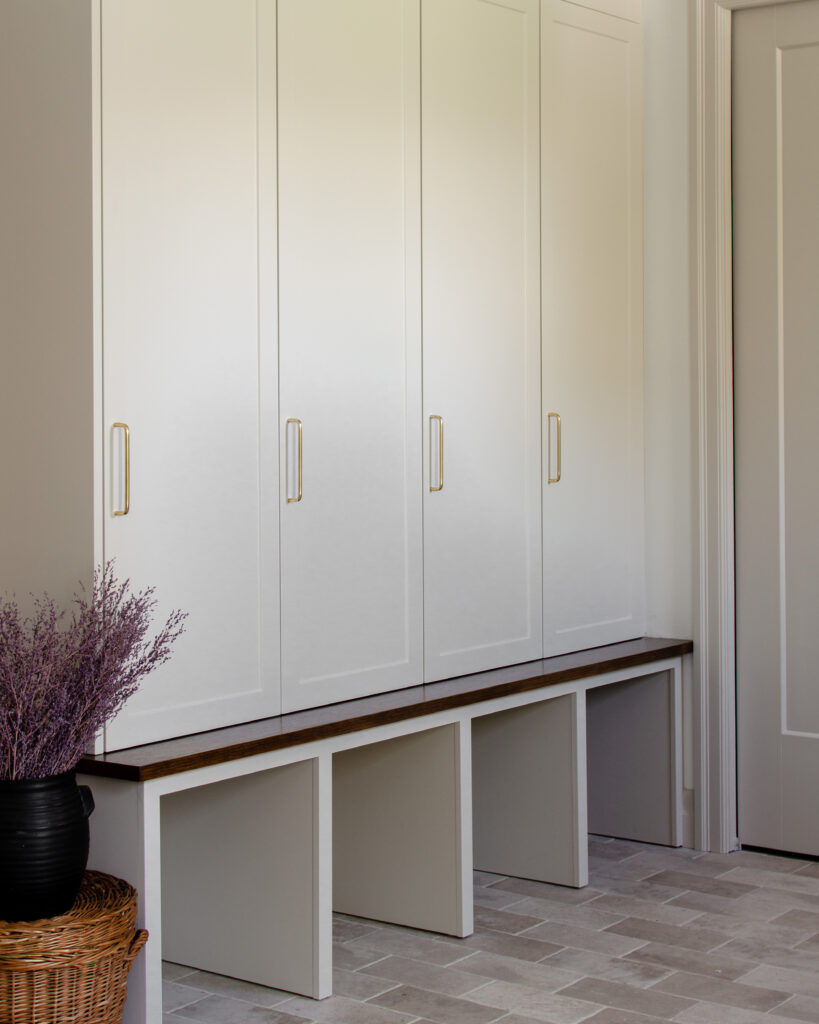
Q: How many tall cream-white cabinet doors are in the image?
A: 4